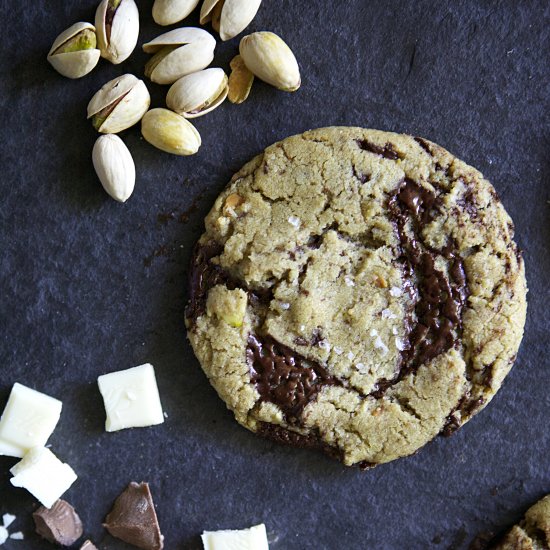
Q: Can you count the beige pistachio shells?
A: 10